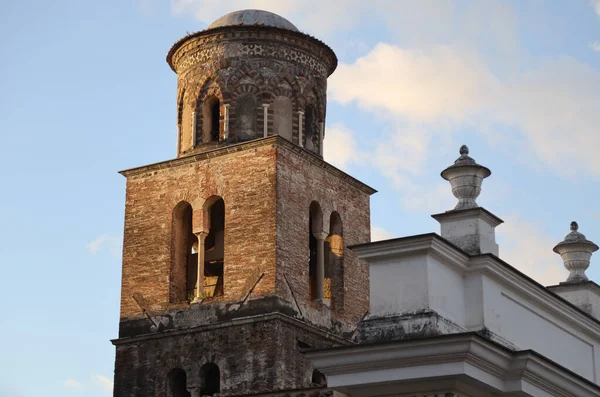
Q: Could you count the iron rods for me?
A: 4